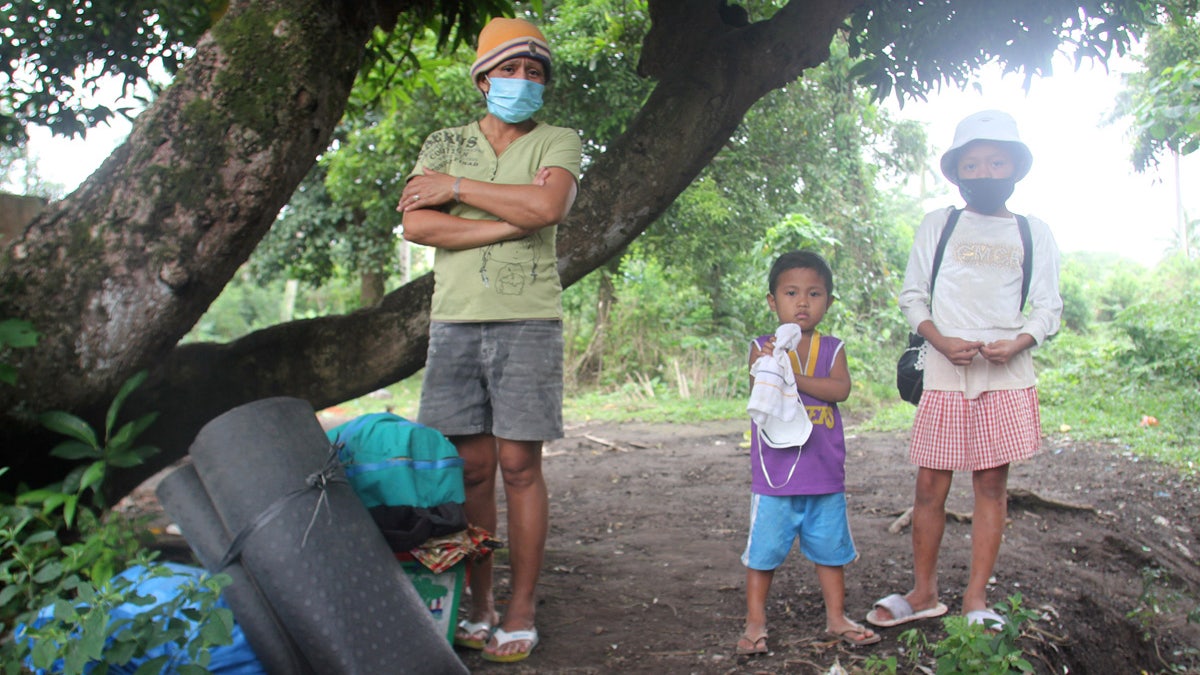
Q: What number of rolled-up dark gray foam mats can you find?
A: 2